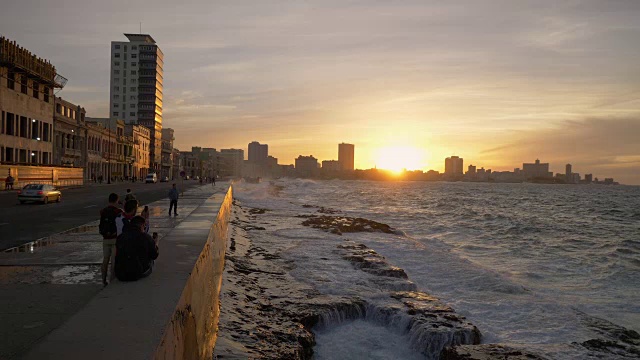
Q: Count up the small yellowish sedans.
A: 1